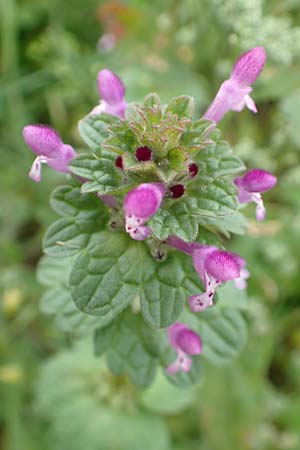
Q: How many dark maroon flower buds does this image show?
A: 4